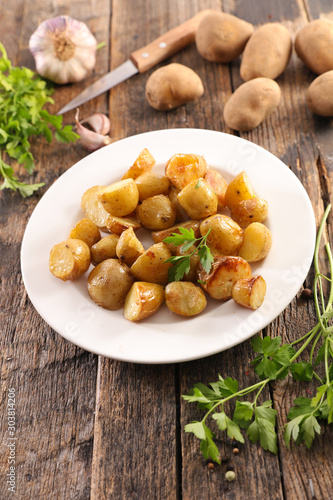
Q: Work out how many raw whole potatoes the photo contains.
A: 6